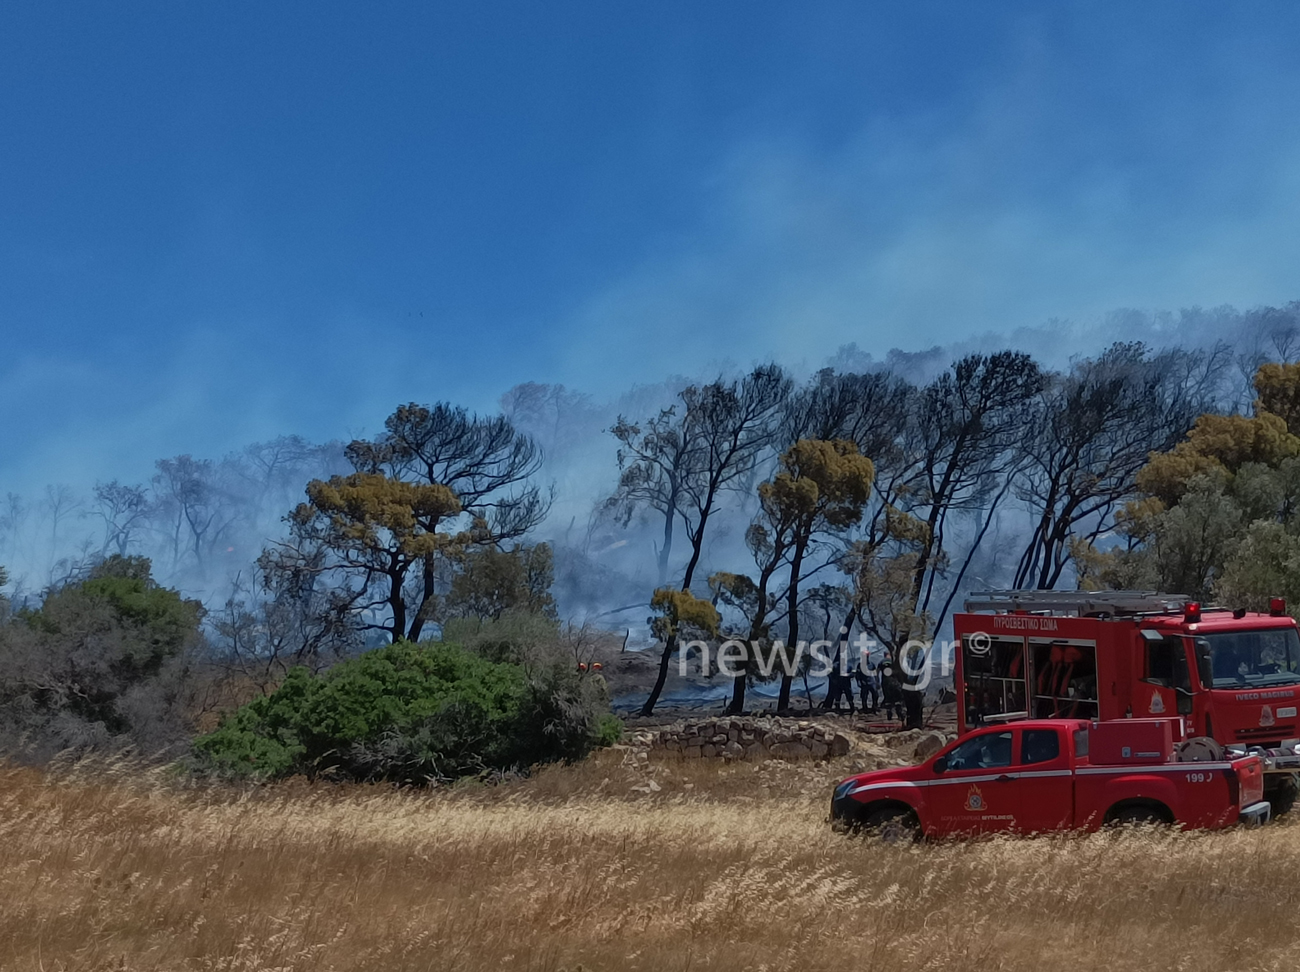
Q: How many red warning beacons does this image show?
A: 2